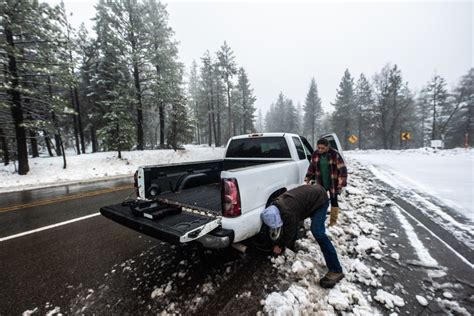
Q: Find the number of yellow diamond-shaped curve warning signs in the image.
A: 1